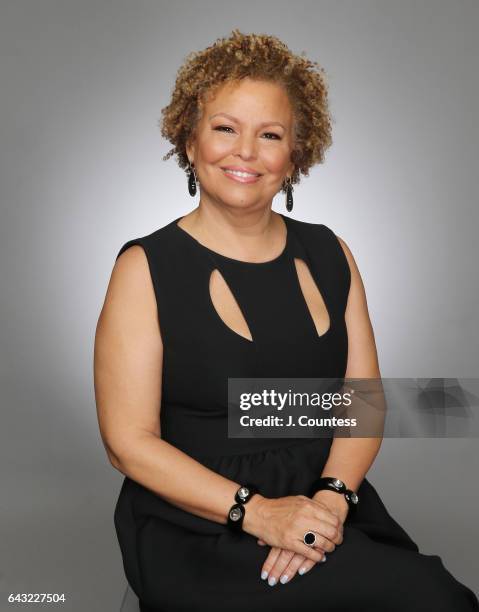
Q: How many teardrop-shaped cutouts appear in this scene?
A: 2